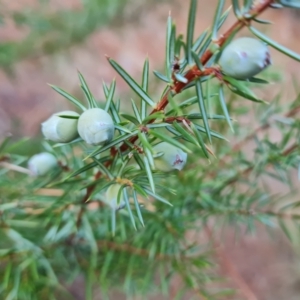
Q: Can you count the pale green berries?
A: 6